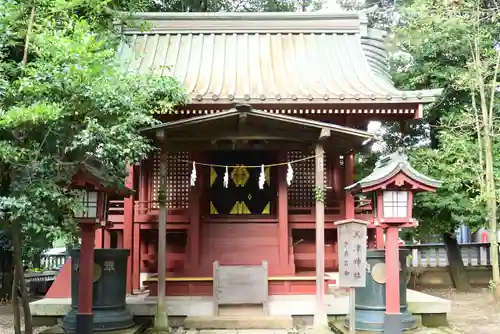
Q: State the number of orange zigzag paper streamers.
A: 0